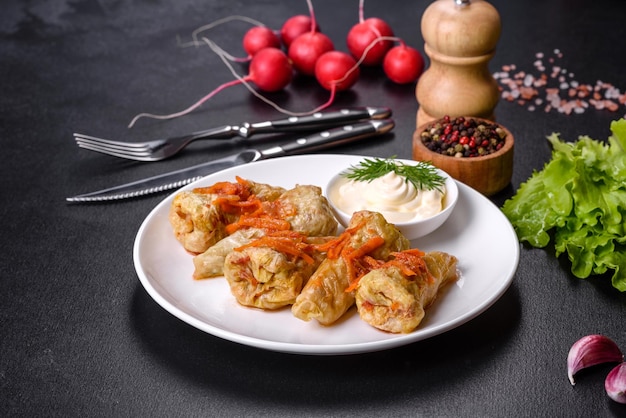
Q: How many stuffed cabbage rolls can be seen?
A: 5